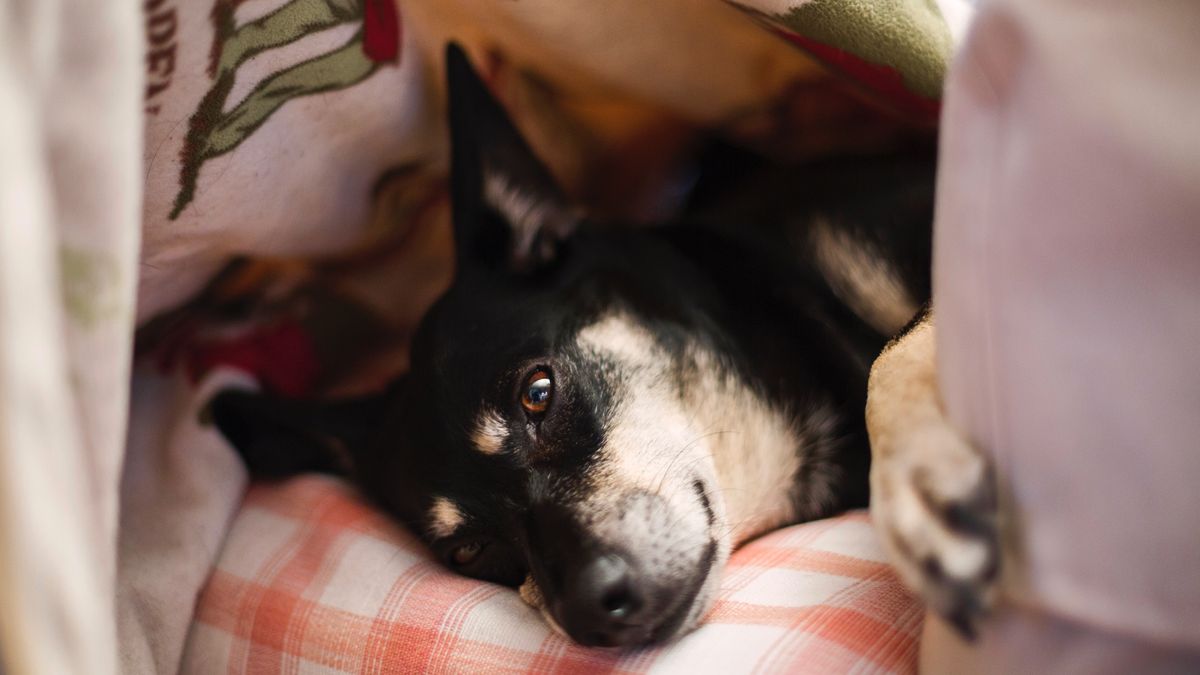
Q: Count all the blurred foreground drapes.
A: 2